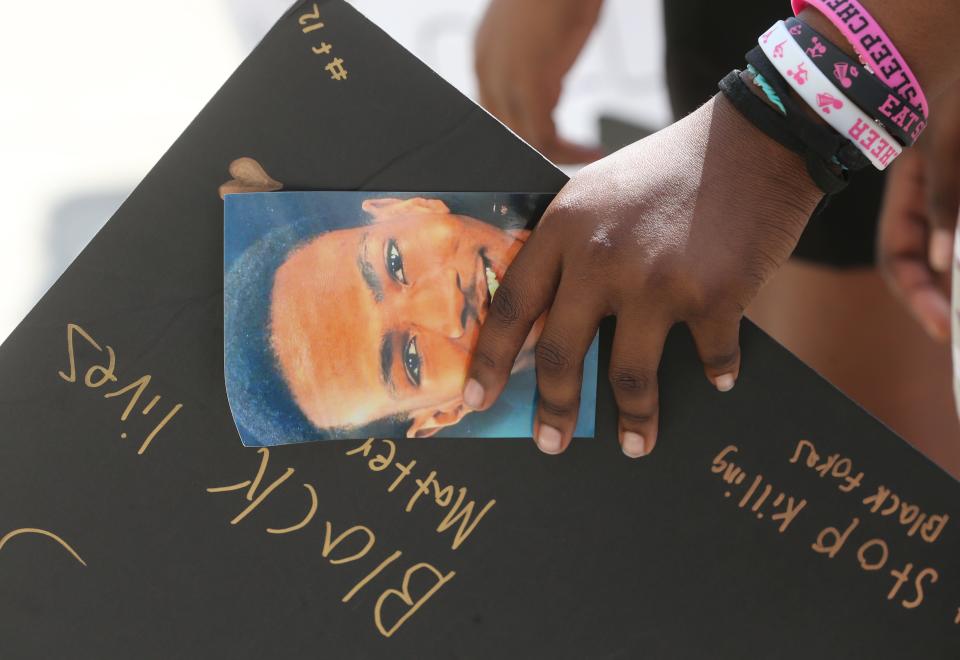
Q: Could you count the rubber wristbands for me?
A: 3